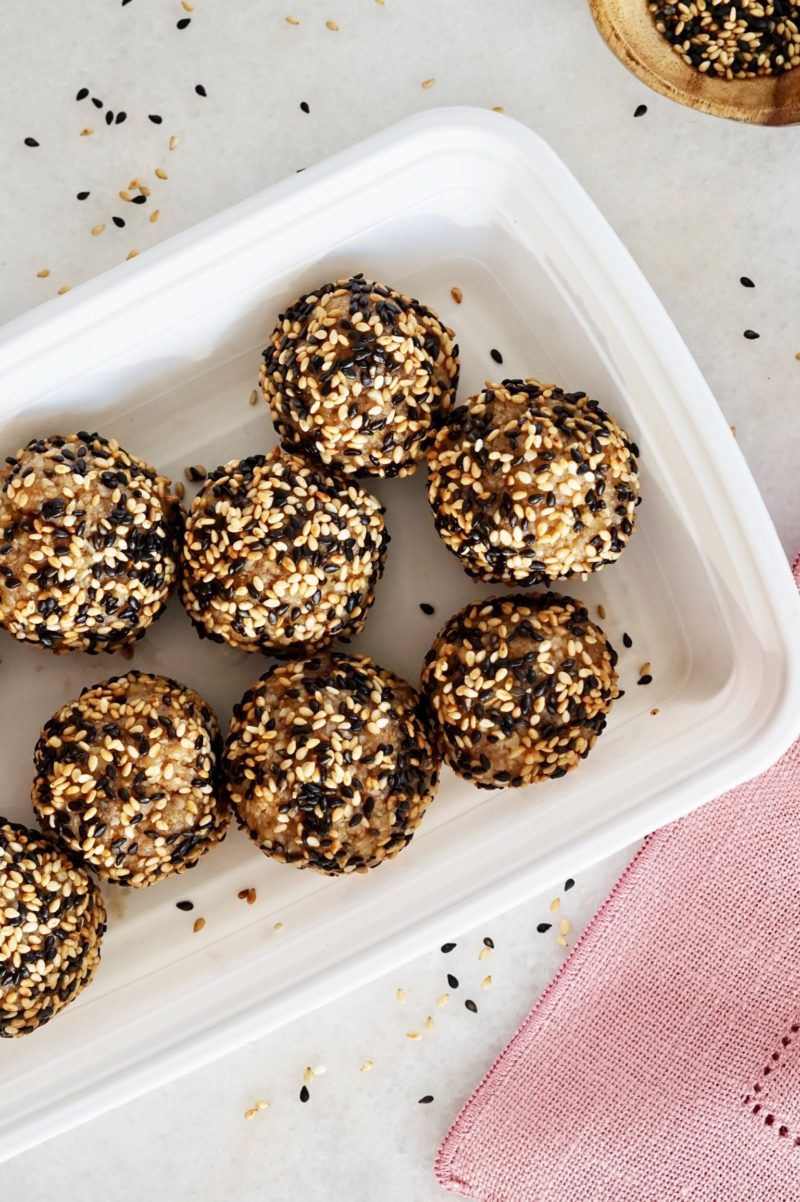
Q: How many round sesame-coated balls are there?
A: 8